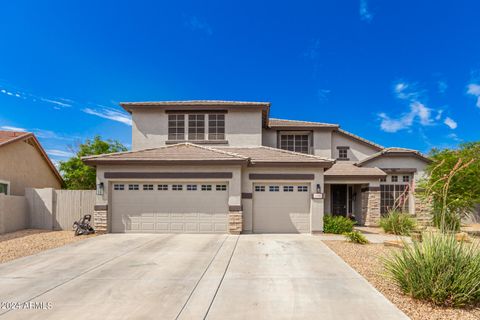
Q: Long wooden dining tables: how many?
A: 0